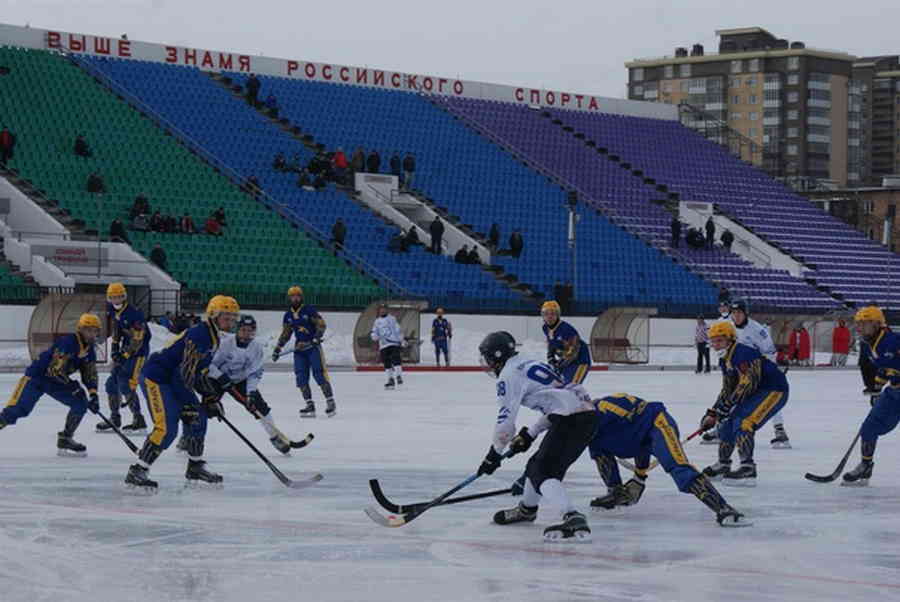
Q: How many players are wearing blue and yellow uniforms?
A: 9